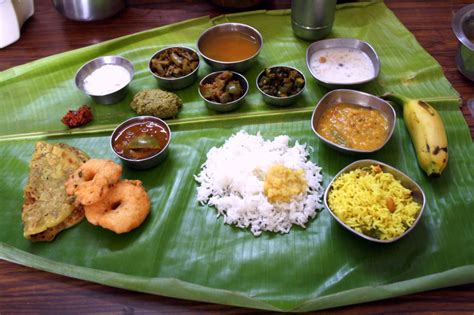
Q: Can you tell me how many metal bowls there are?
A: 9